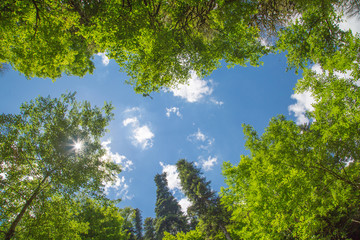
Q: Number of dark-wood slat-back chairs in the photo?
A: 0